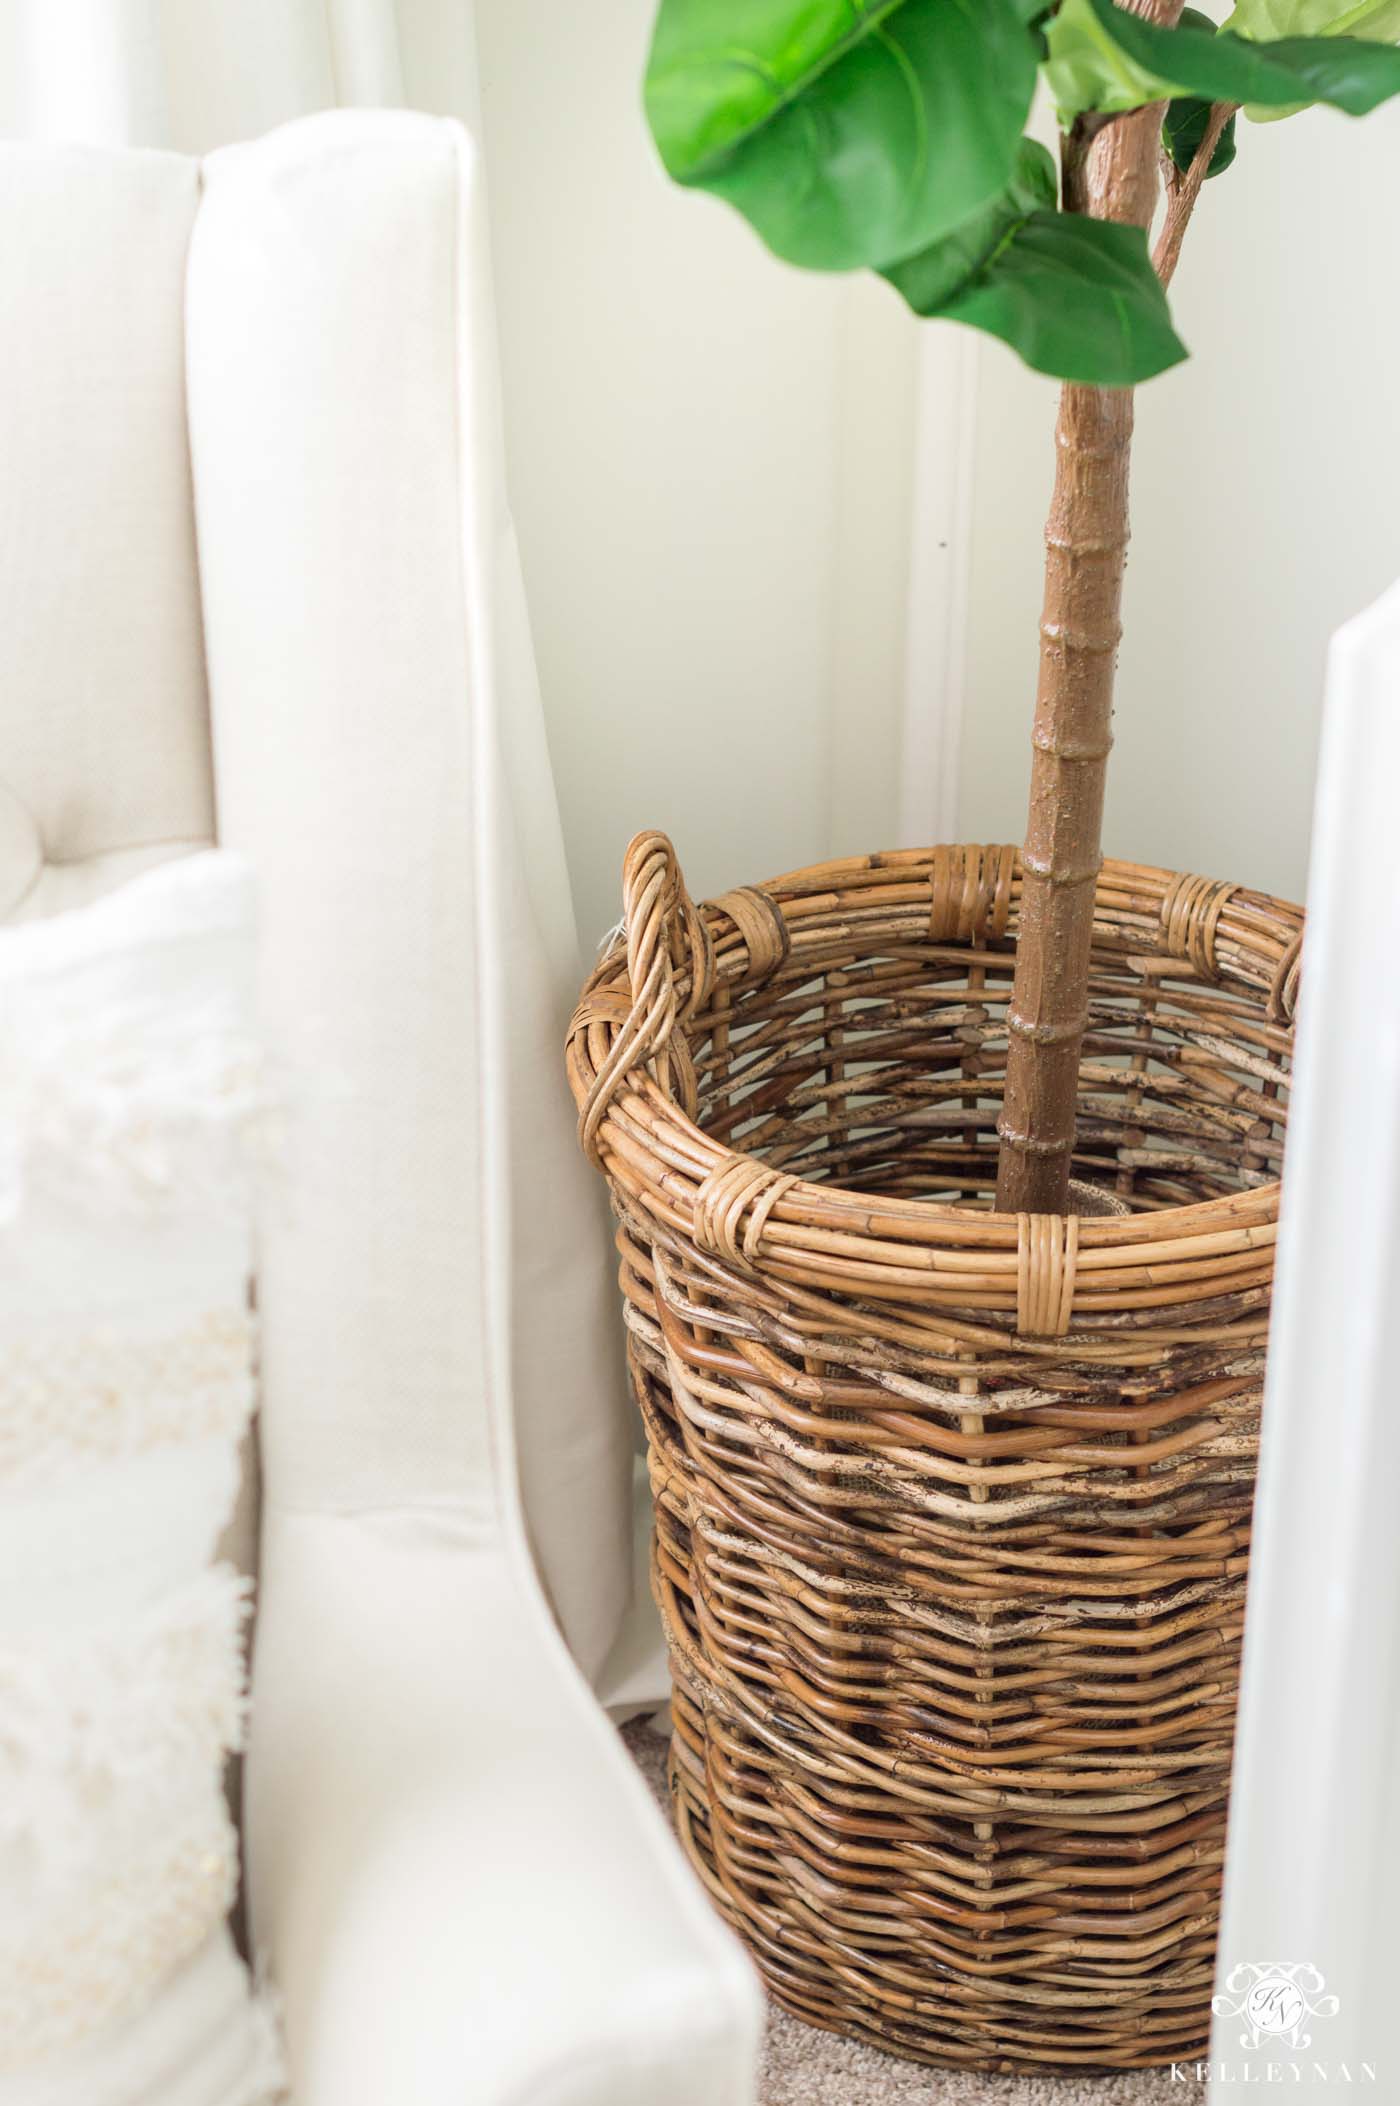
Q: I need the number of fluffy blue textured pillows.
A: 0